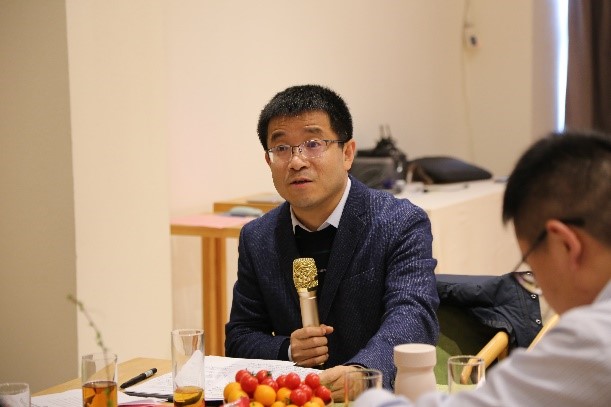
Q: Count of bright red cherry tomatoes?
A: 10